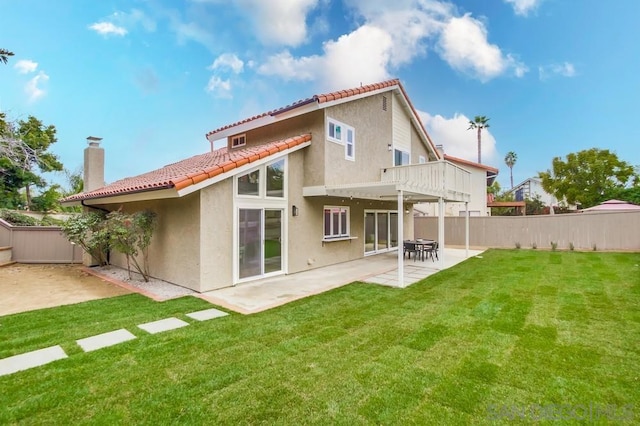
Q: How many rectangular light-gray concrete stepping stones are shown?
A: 4